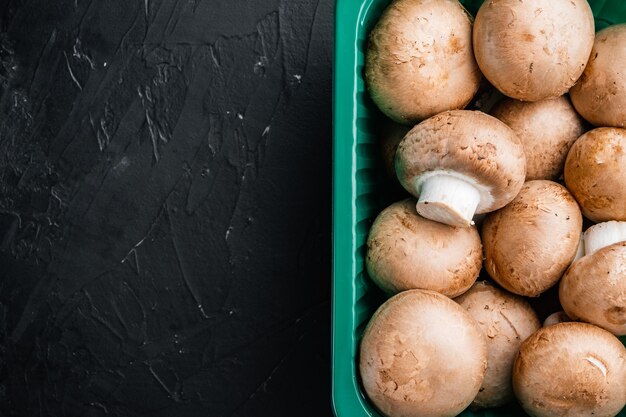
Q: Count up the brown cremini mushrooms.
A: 12